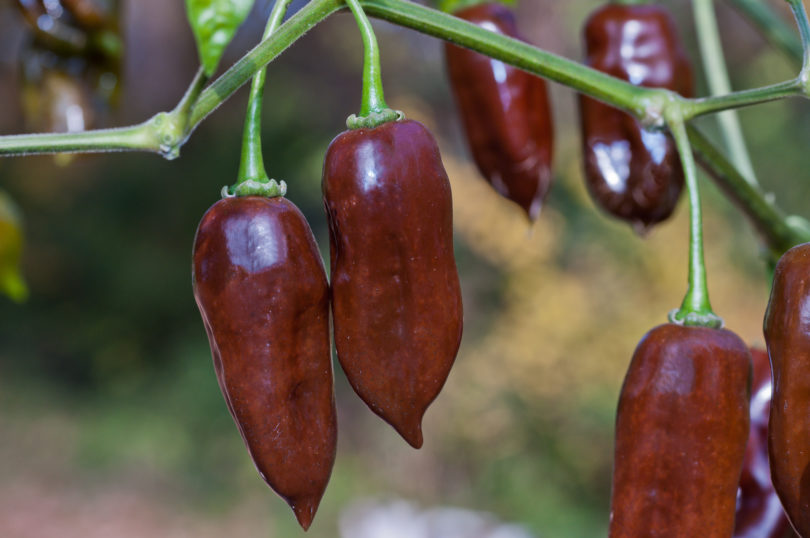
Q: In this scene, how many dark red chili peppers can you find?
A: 7